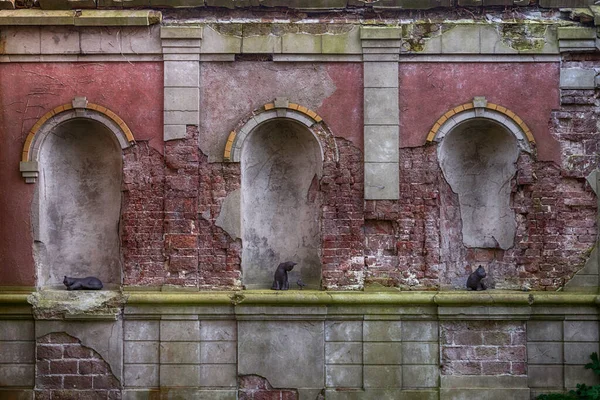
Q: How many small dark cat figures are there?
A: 3